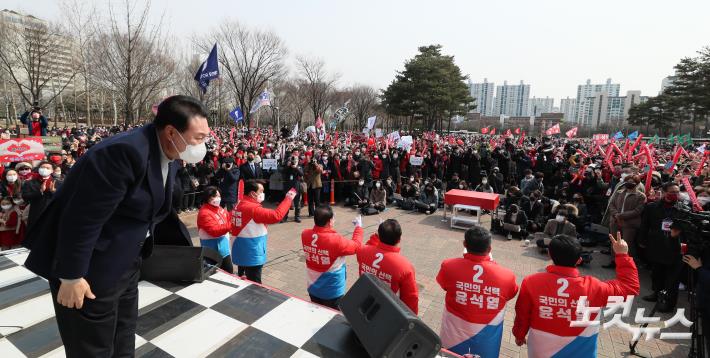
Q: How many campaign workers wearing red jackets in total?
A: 6